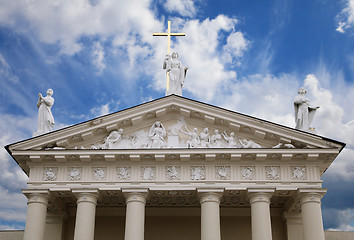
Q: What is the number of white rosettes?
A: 11